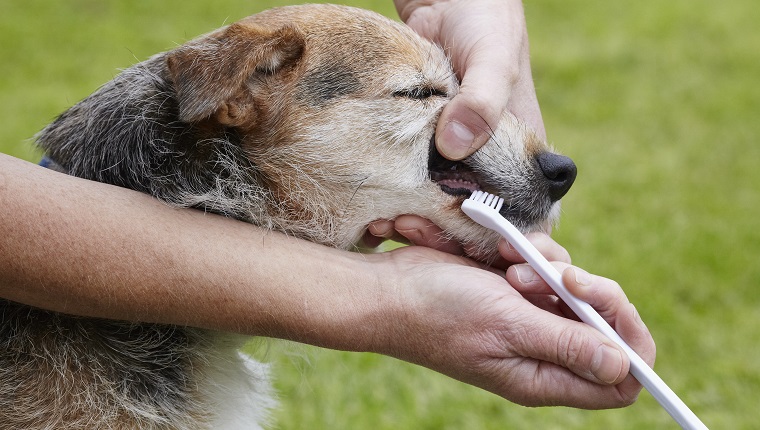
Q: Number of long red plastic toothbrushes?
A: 0